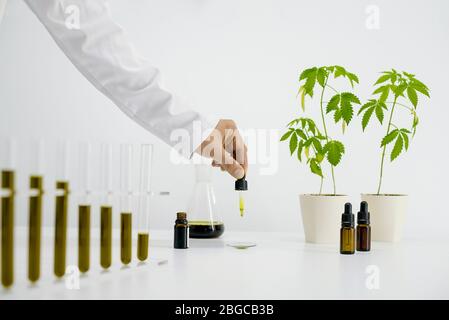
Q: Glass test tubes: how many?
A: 7